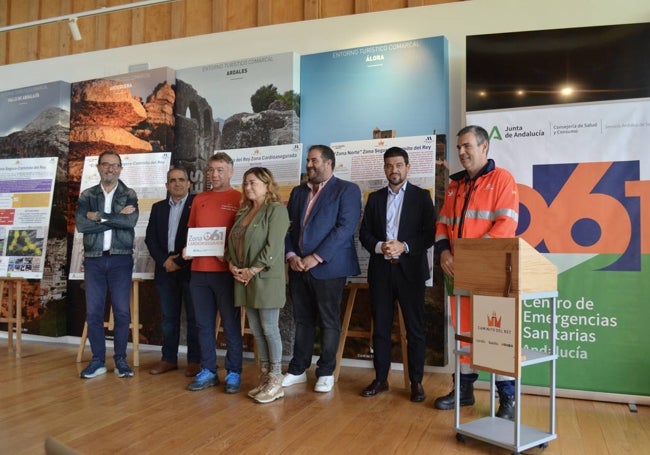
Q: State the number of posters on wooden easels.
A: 4